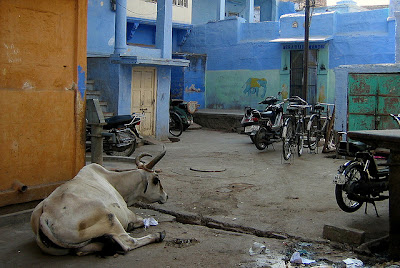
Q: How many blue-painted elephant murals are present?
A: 1